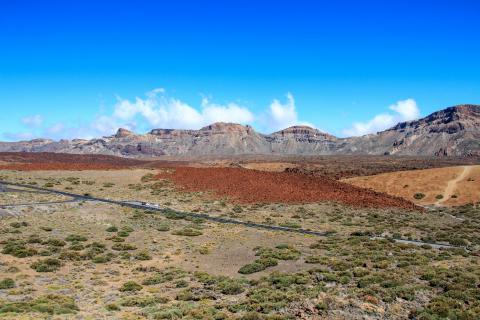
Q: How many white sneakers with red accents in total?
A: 0